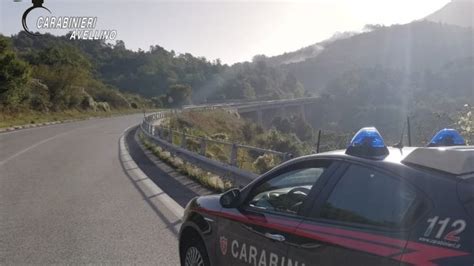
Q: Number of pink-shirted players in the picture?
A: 0